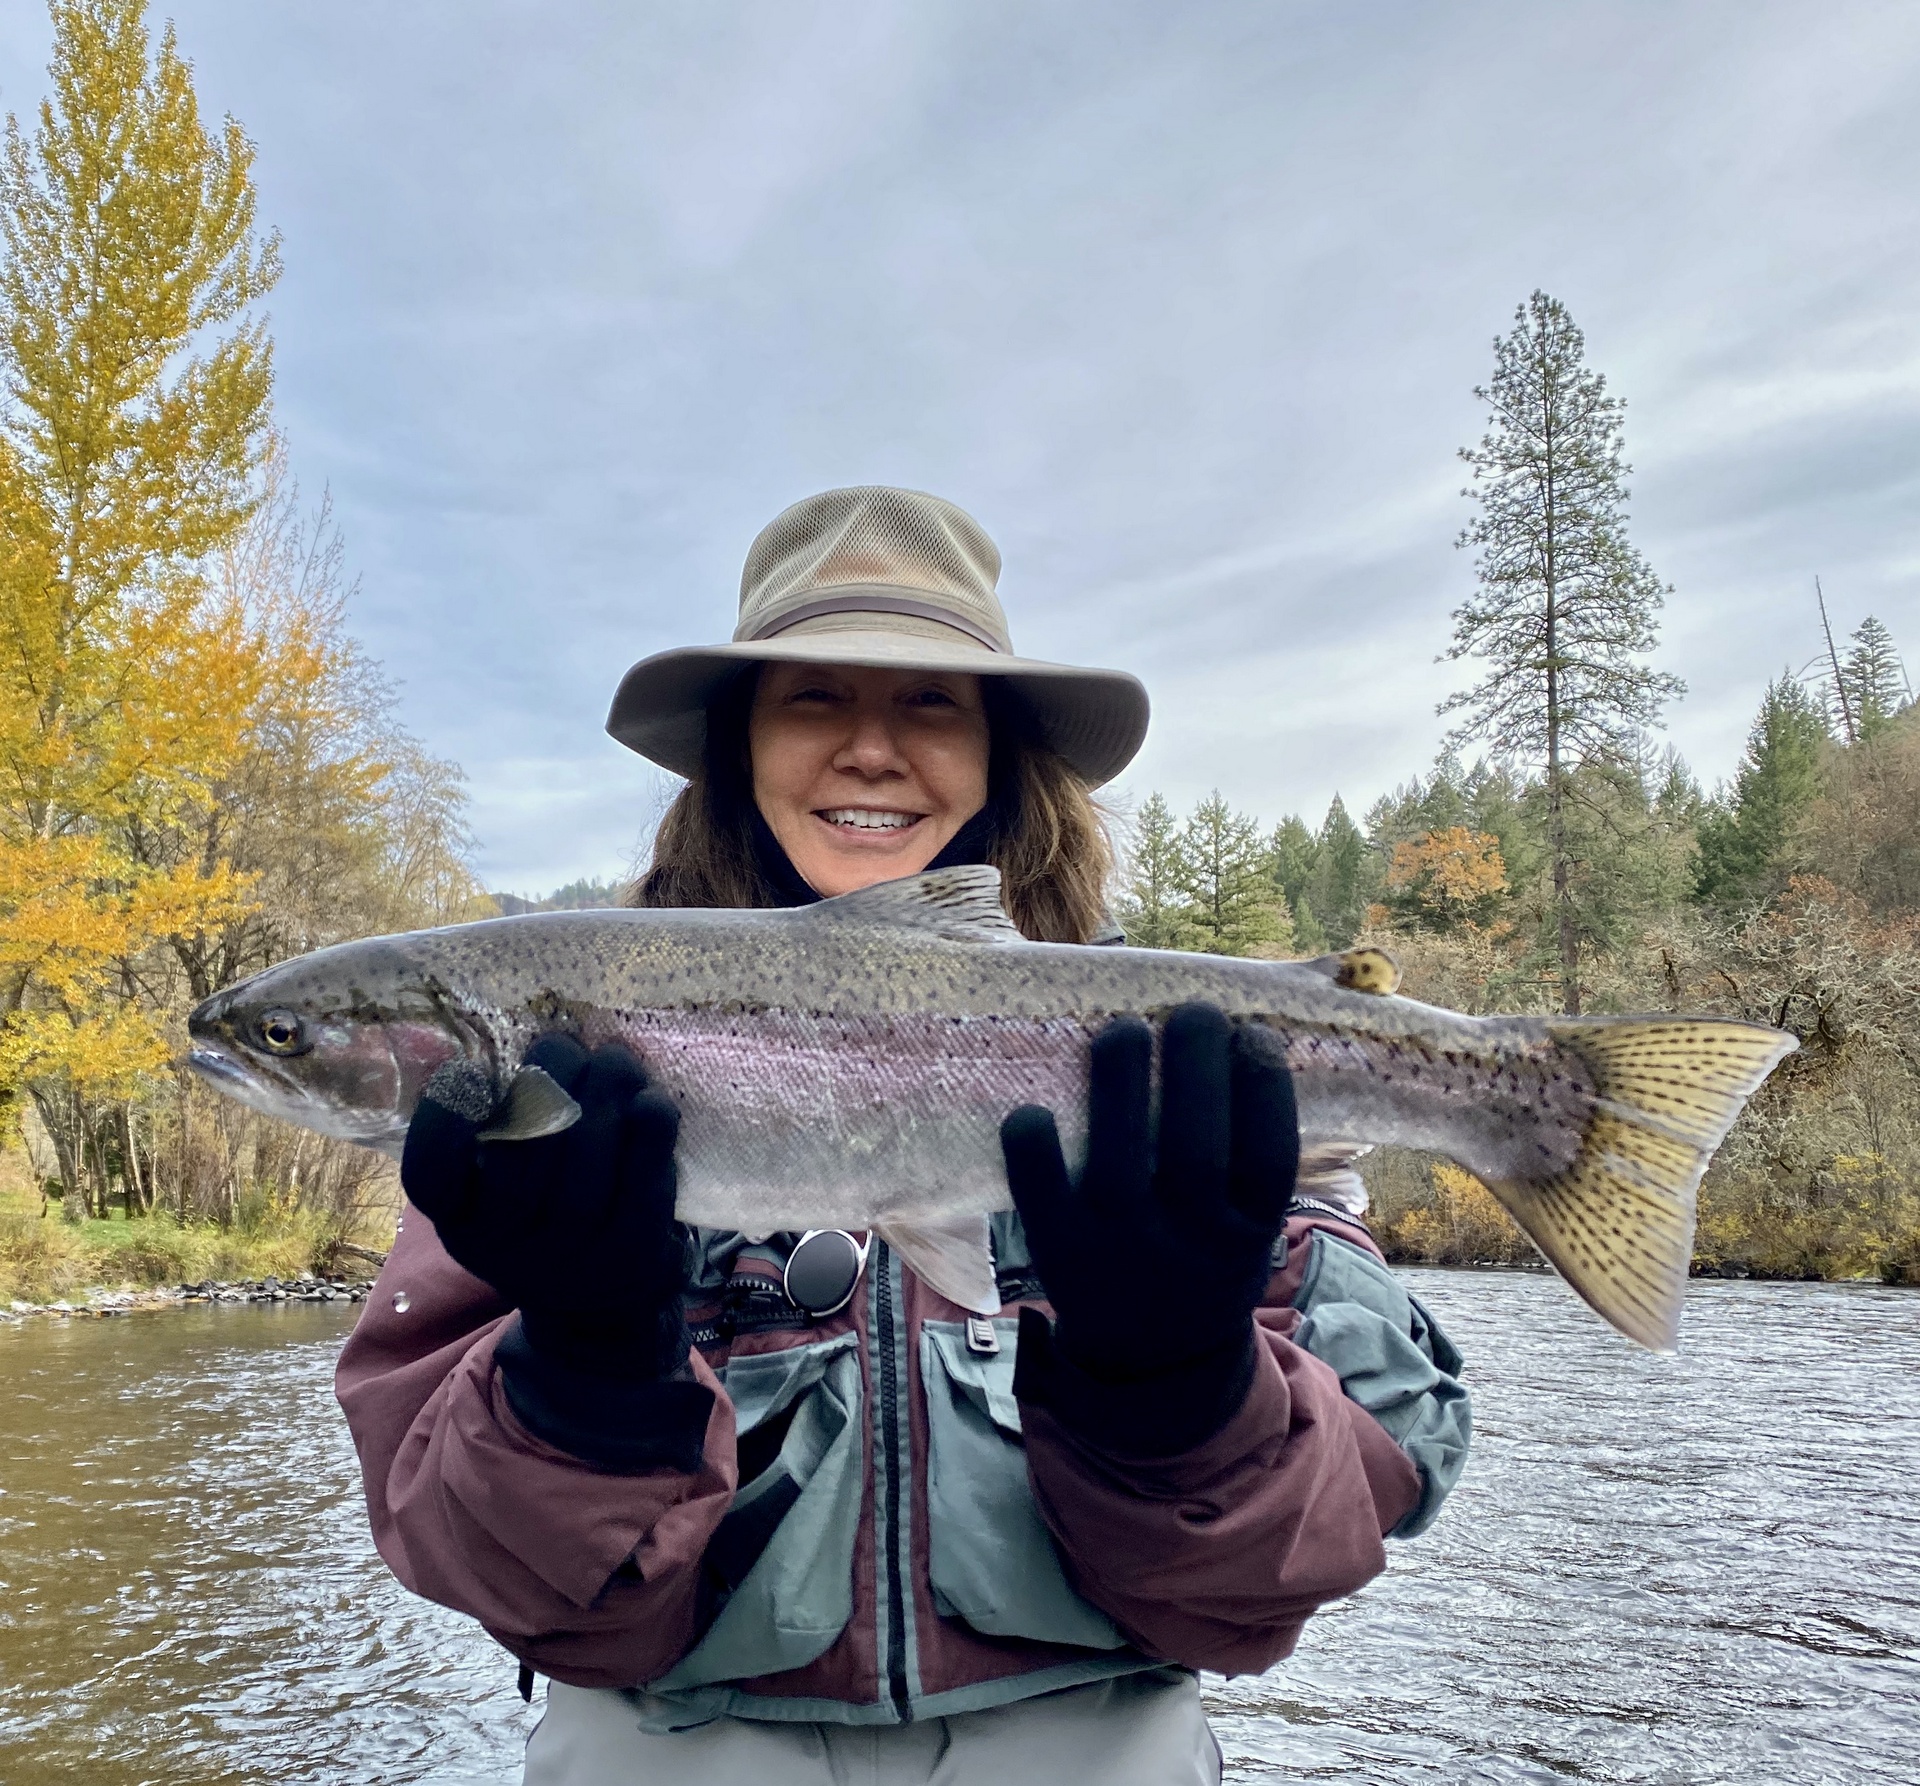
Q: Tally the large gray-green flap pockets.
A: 2